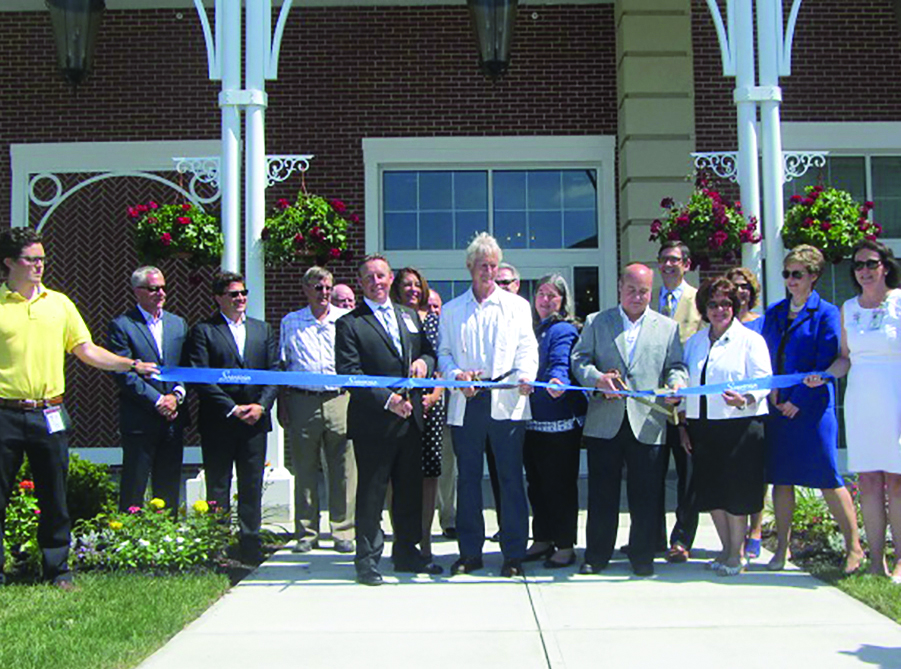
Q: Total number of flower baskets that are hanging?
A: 4